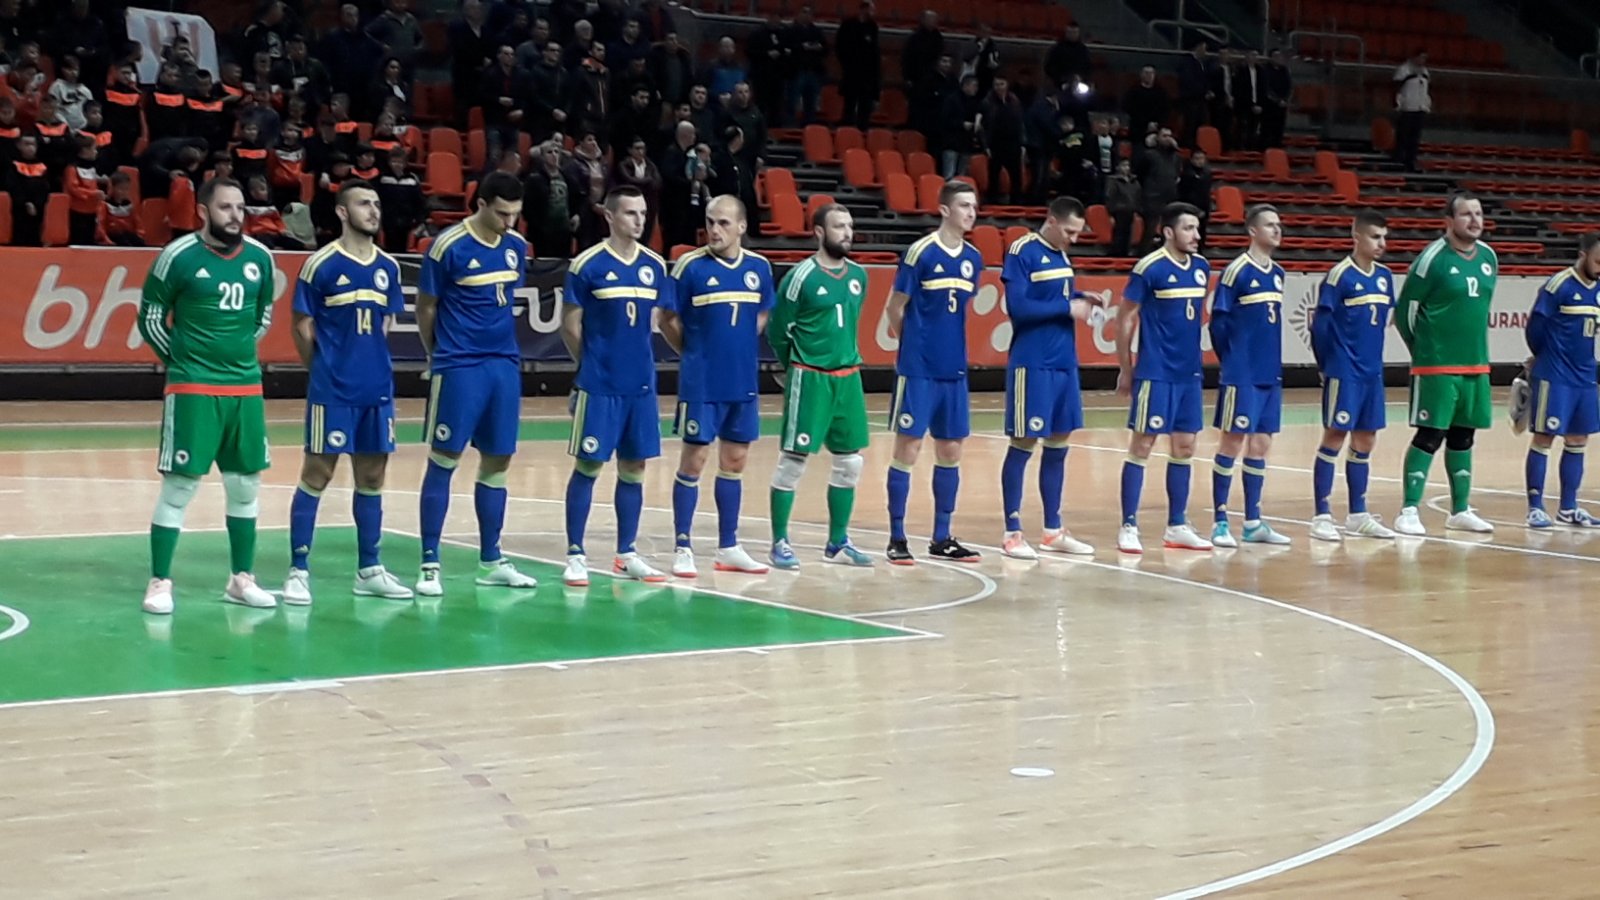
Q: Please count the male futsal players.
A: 13